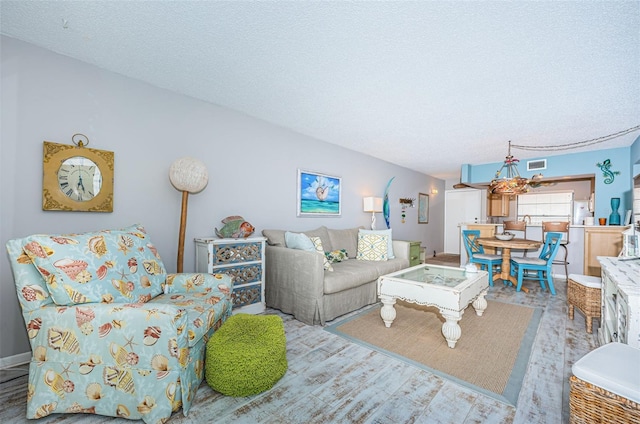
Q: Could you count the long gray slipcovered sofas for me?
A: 1